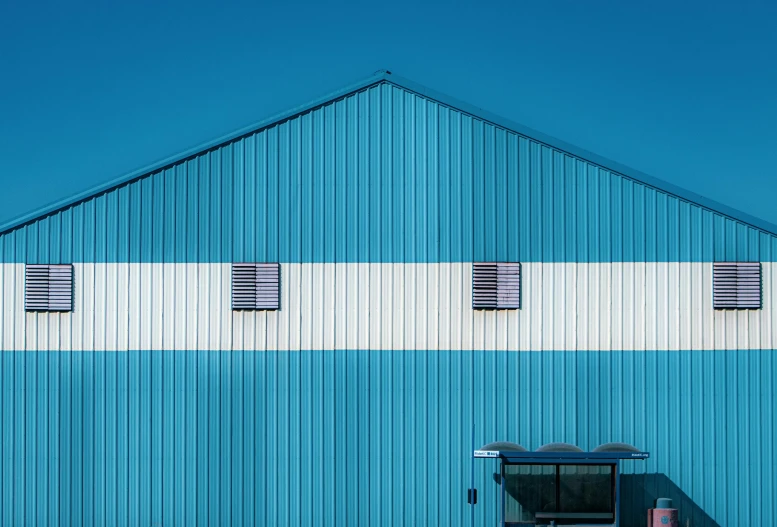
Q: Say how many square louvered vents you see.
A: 4